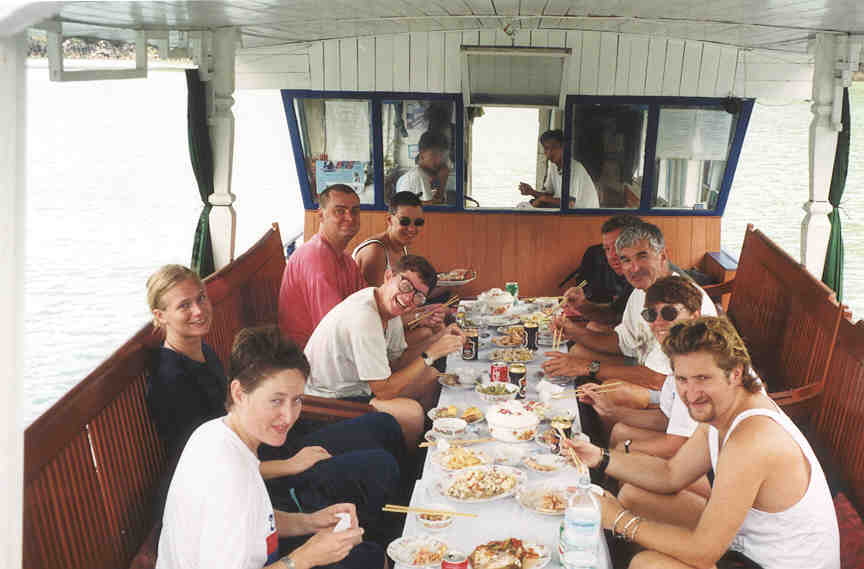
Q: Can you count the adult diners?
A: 9